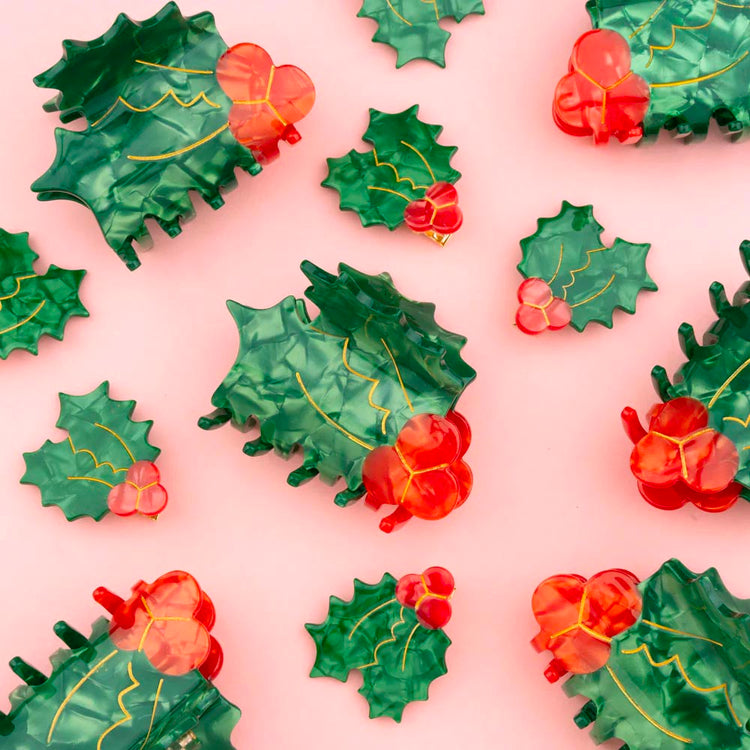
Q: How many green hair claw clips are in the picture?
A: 6